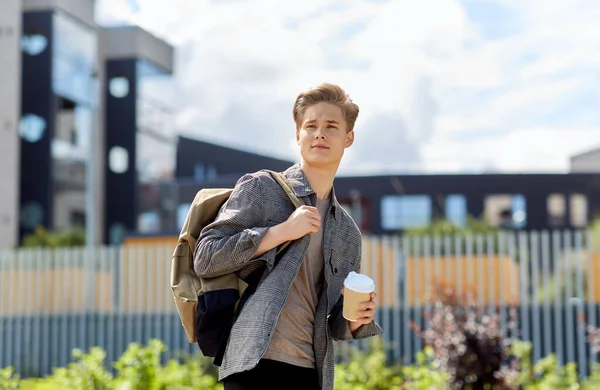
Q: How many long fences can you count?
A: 1